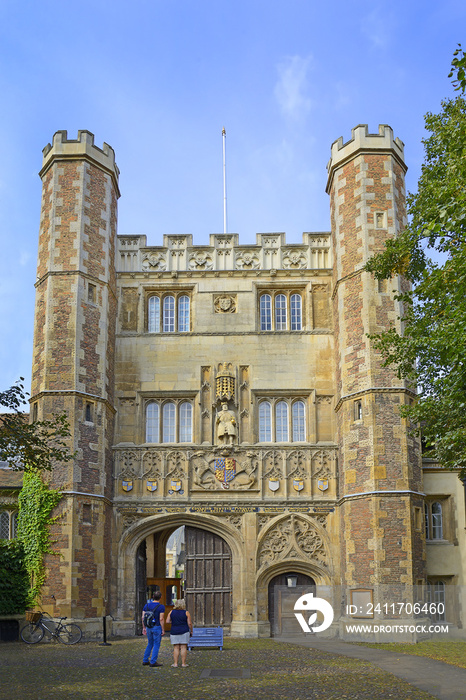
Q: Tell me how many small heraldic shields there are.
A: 6